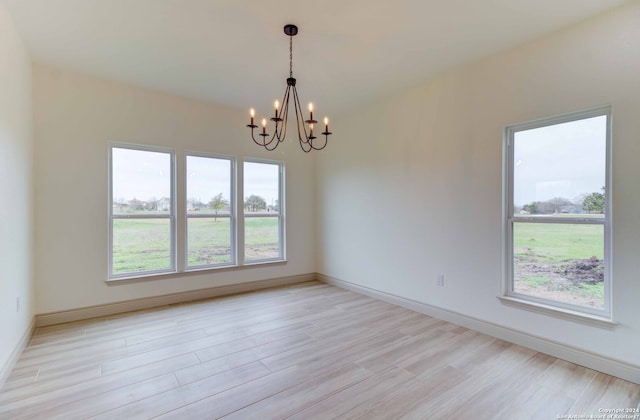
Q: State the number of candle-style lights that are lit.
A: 6